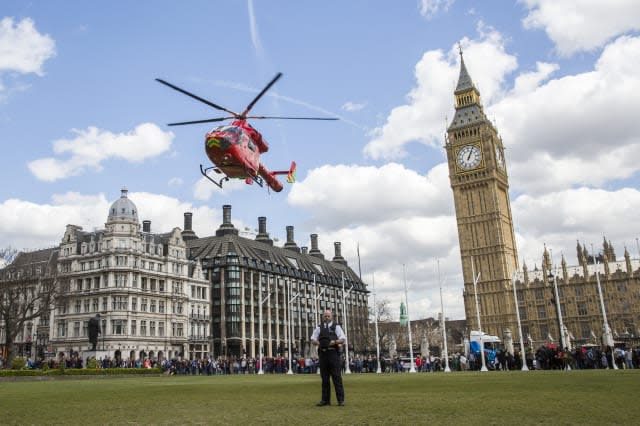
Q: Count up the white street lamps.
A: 11